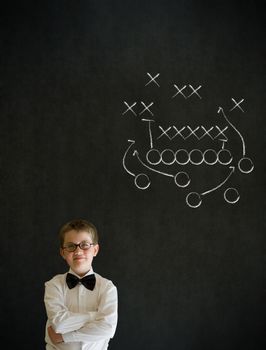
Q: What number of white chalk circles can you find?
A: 11